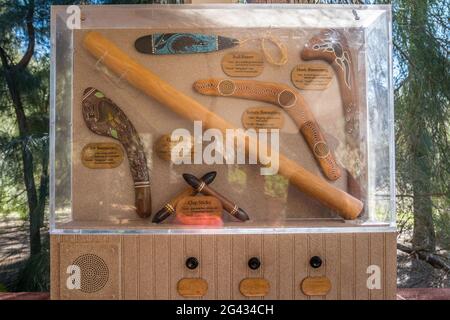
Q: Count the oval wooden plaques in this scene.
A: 9